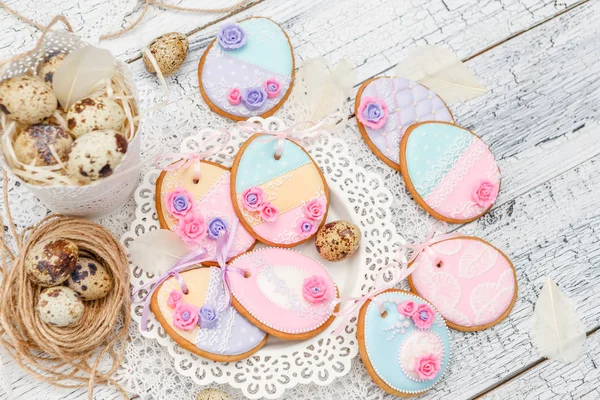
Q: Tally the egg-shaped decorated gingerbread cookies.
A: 9